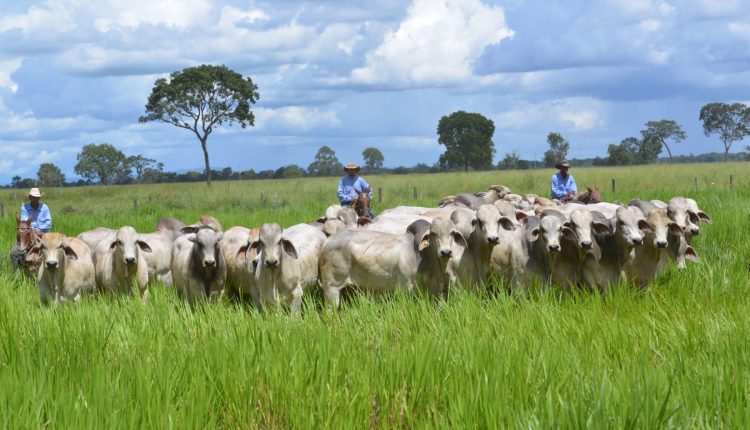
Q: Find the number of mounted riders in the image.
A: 3